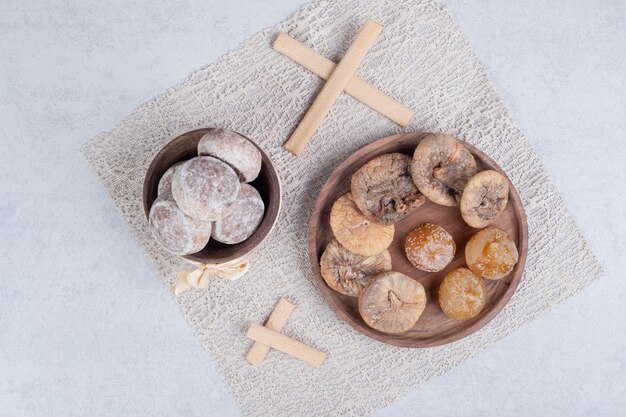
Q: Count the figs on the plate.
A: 6